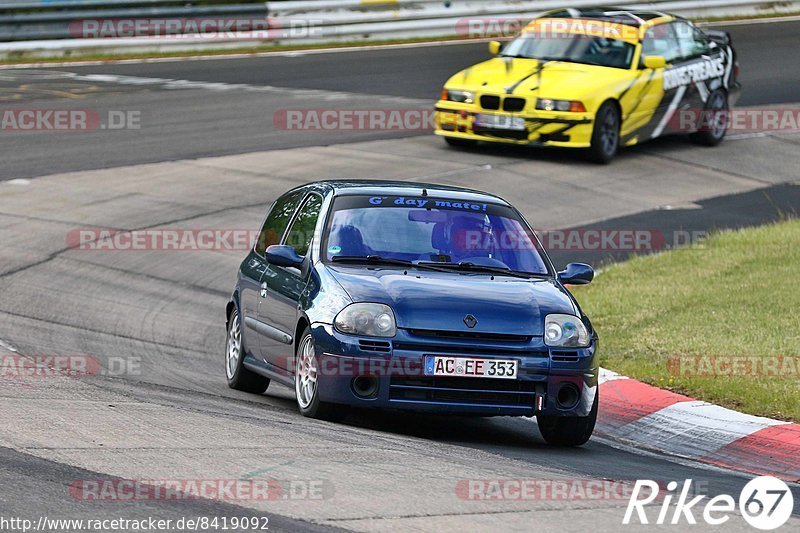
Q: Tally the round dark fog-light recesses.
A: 2